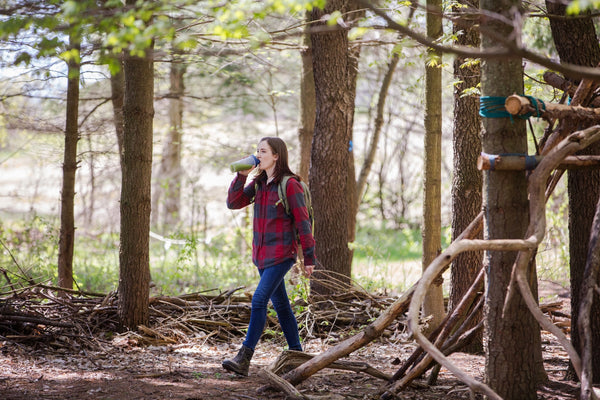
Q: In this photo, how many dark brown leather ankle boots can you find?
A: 1